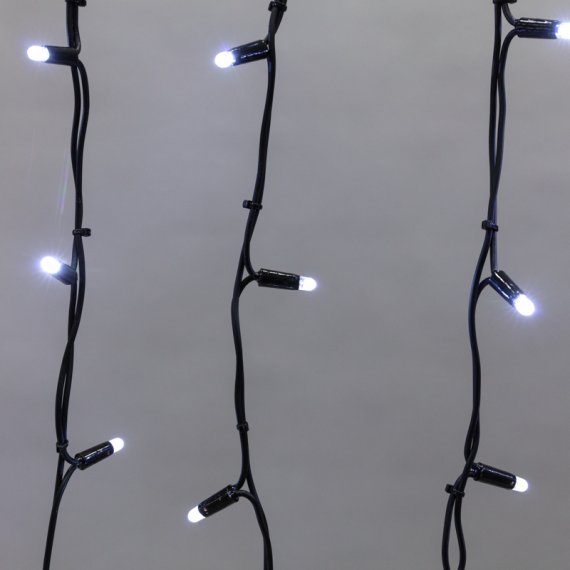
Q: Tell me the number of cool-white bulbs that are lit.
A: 9